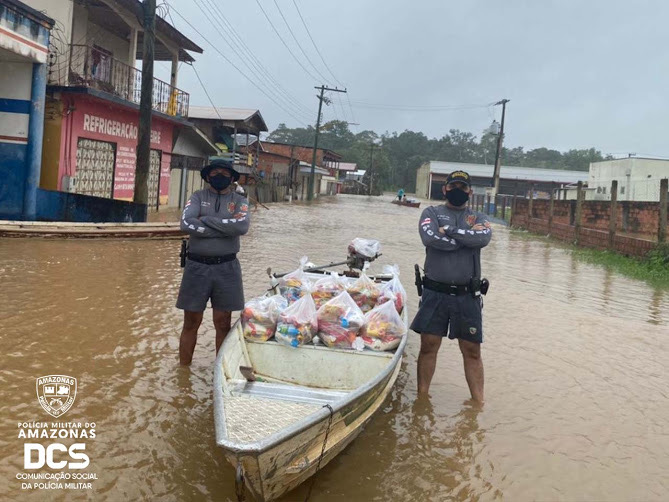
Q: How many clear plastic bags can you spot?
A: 8